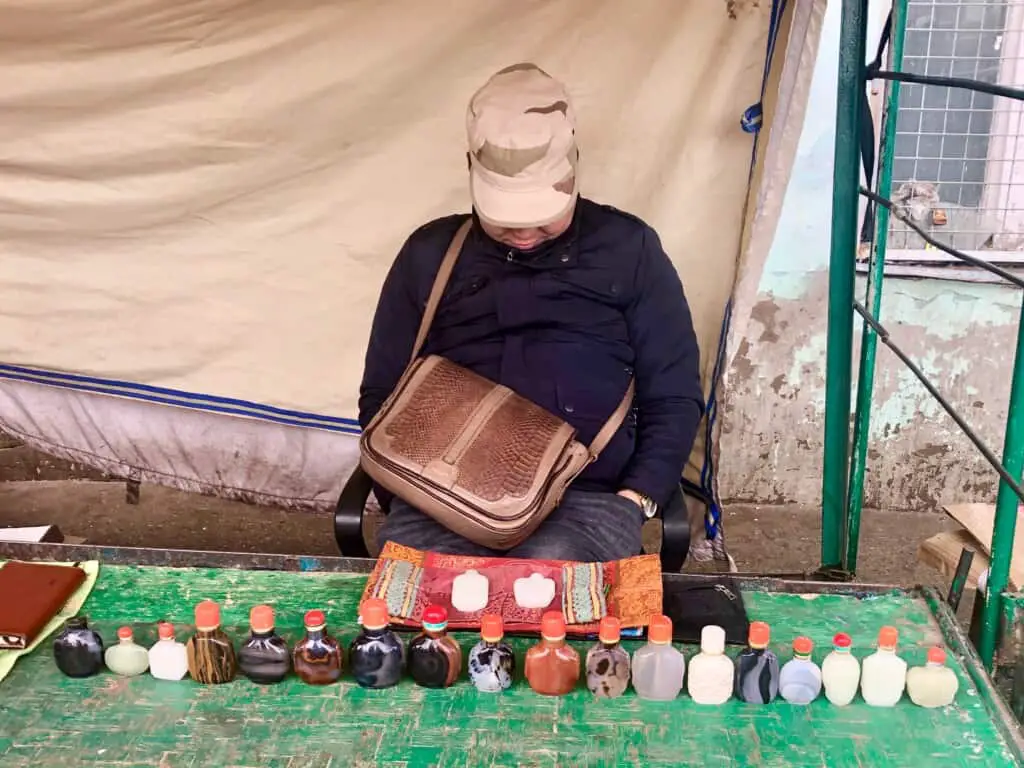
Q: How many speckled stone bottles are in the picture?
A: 2